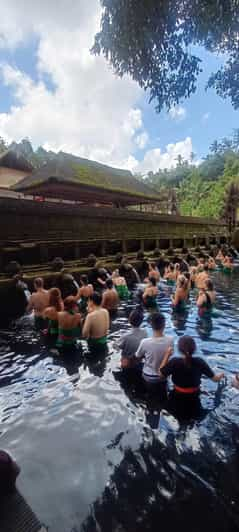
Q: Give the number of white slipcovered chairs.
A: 0